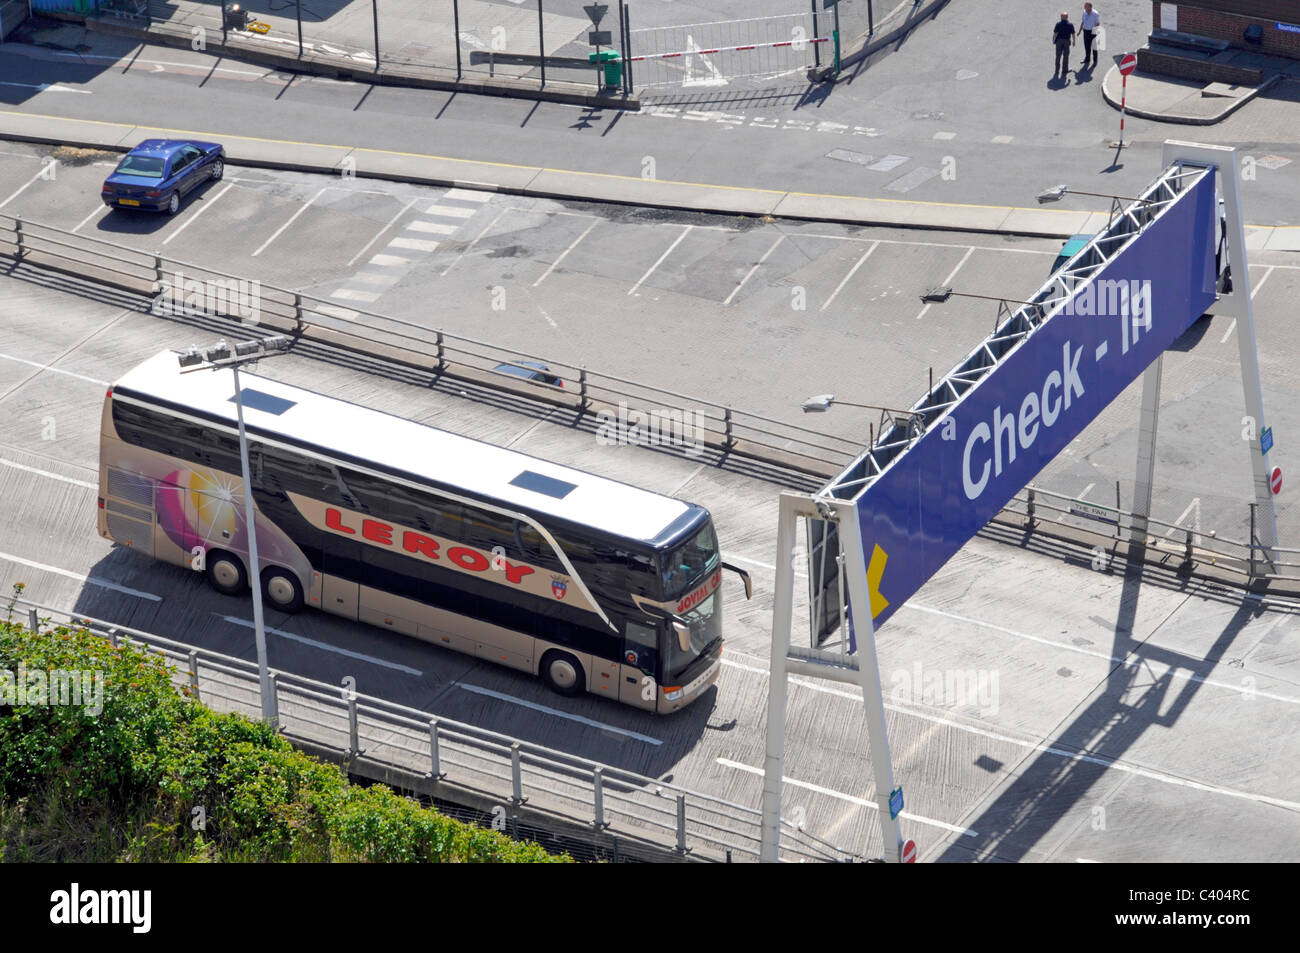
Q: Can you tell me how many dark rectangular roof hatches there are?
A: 2